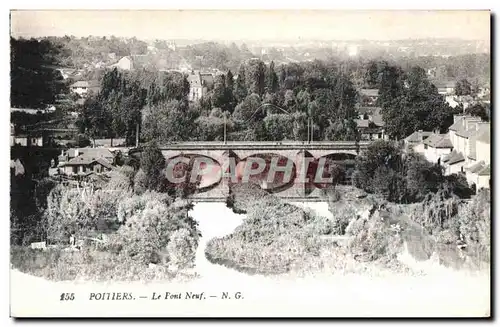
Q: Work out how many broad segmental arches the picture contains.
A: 3